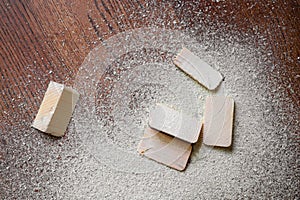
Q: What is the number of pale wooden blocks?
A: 5